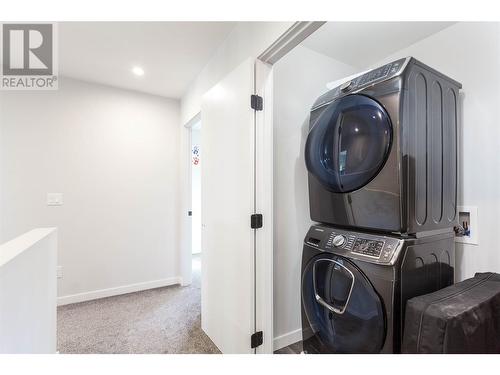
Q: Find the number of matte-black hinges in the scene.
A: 3